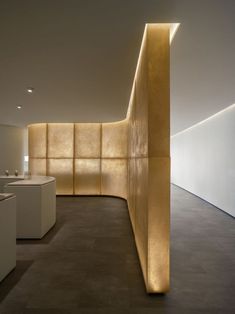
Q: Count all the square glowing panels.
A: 8